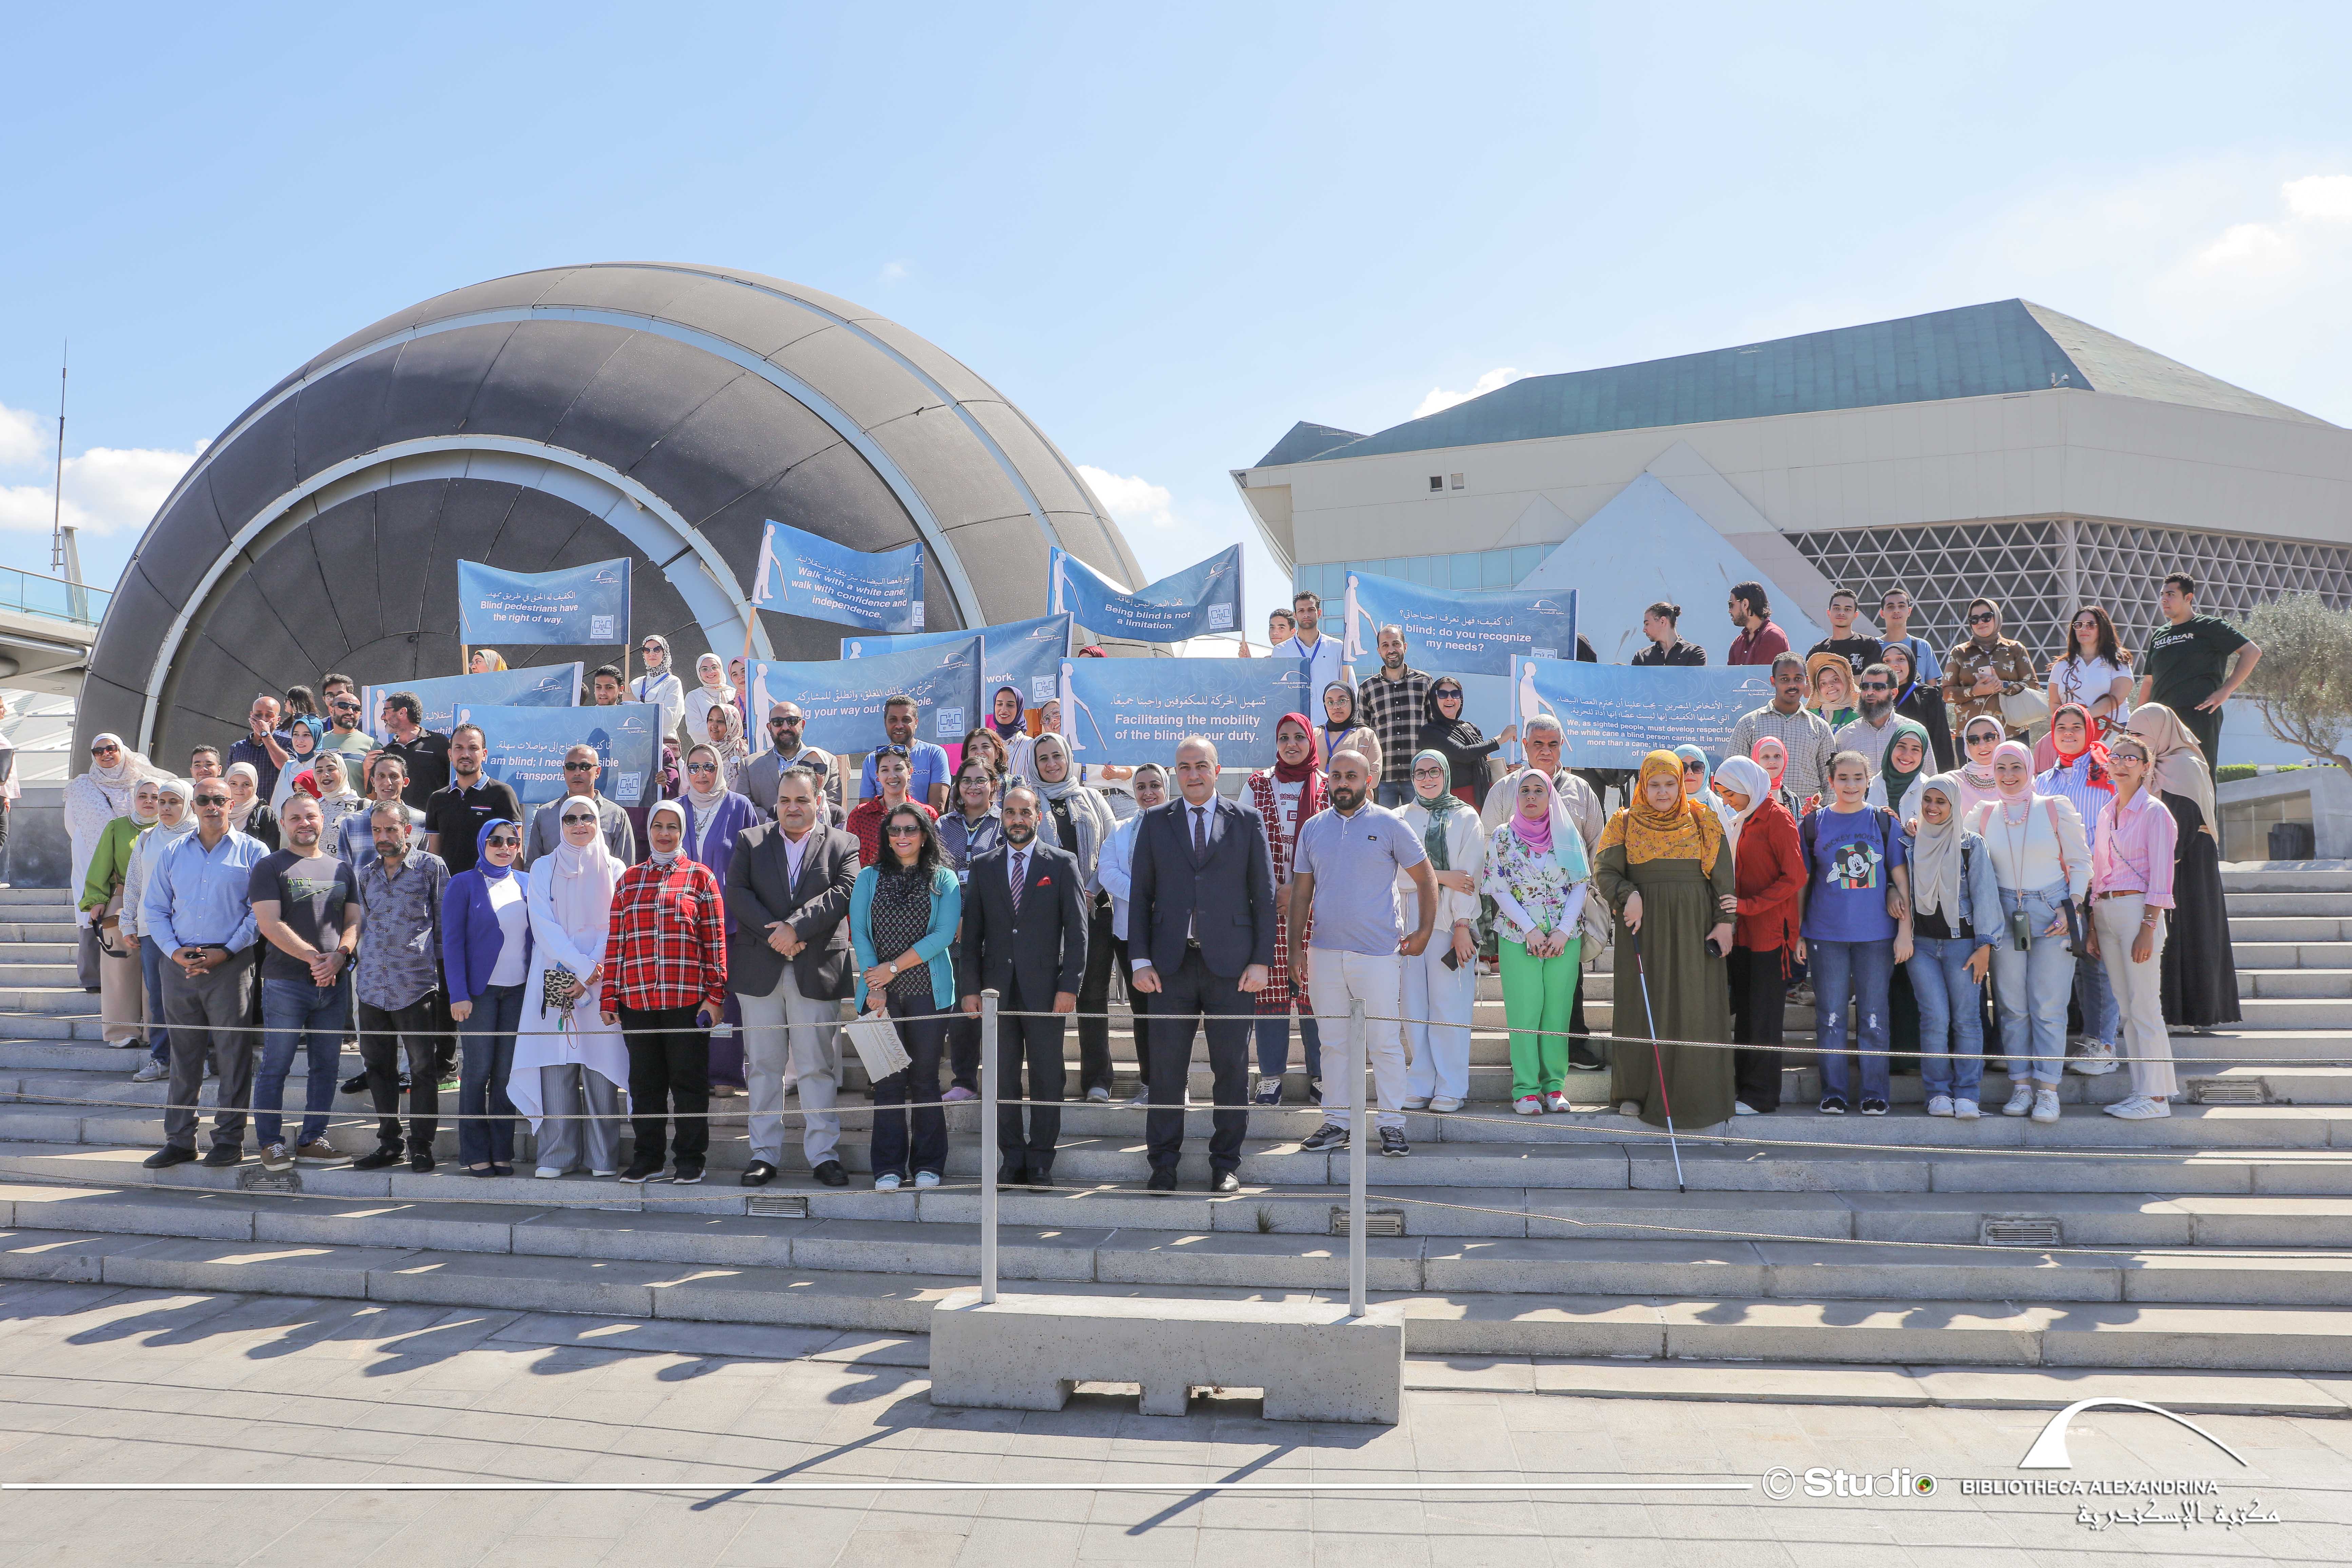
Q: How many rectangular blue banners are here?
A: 10